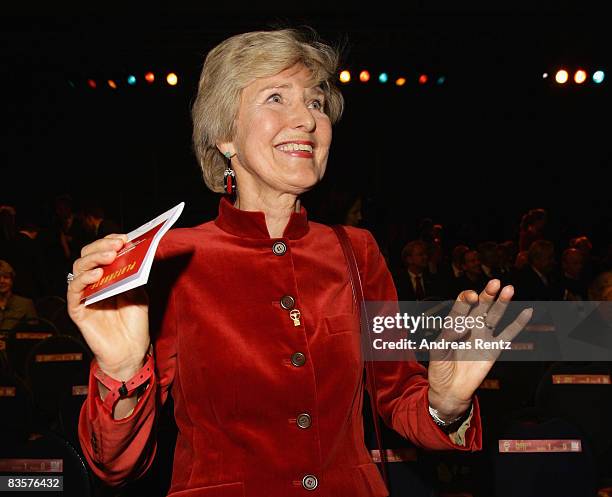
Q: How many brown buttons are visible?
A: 5